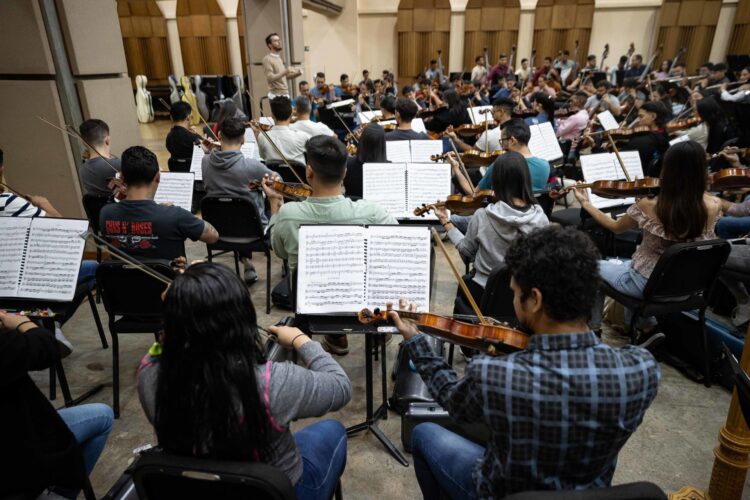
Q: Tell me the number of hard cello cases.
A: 5